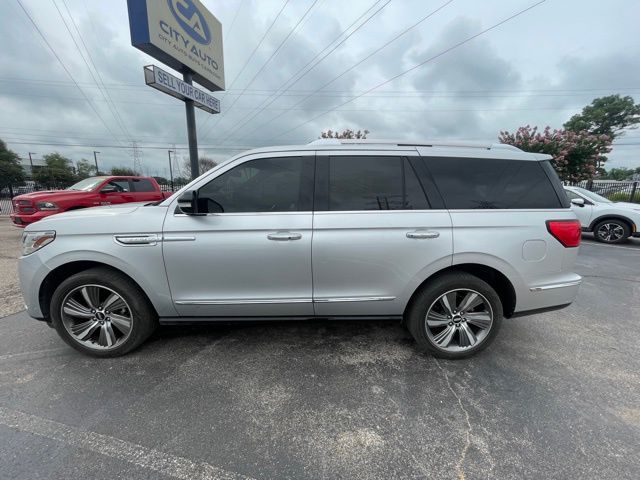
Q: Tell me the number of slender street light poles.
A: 3